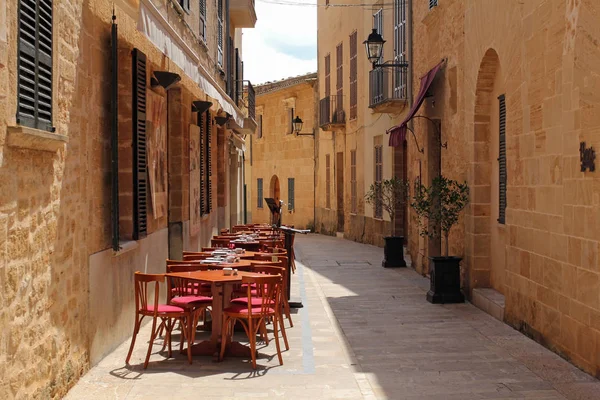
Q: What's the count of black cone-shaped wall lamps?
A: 3